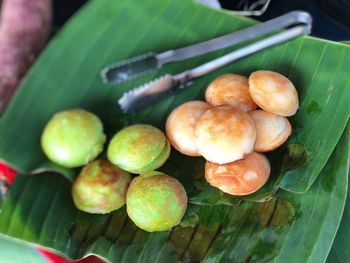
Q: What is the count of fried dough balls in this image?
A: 10